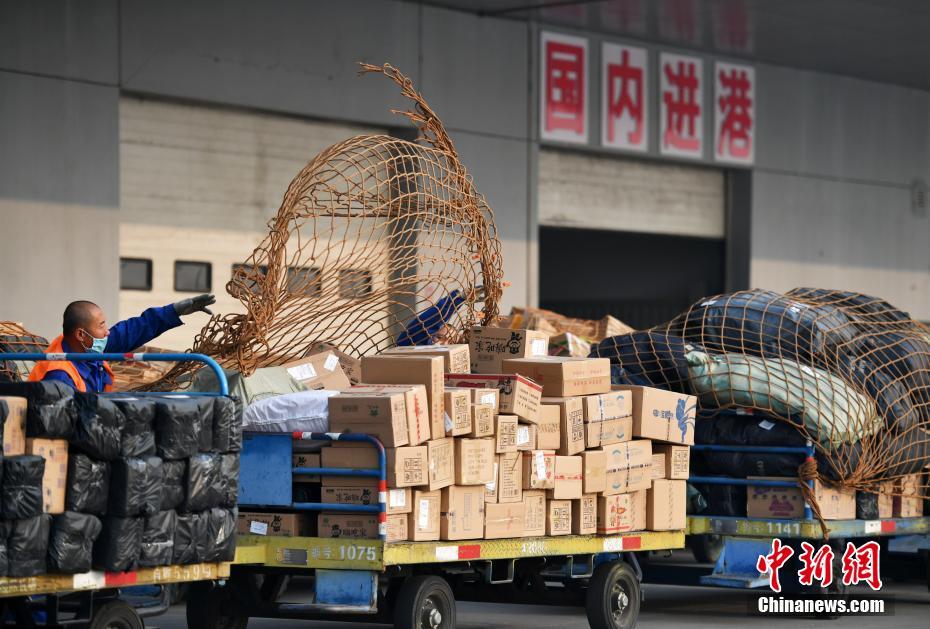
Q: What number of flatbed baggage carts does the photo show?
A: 3